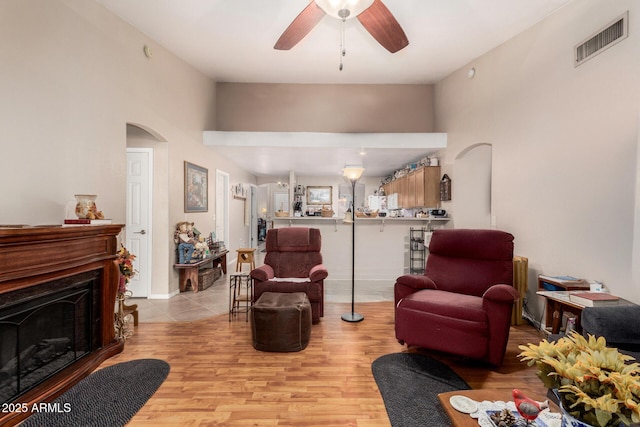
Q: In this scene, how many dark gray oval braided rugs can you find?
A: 2